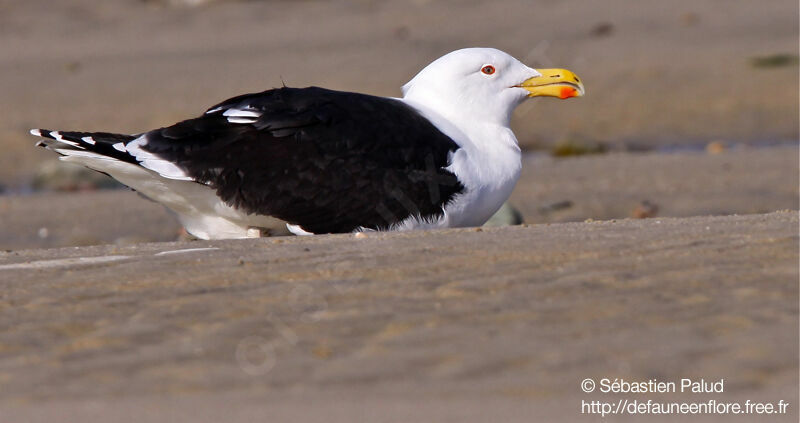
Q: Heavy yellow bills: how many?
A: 1